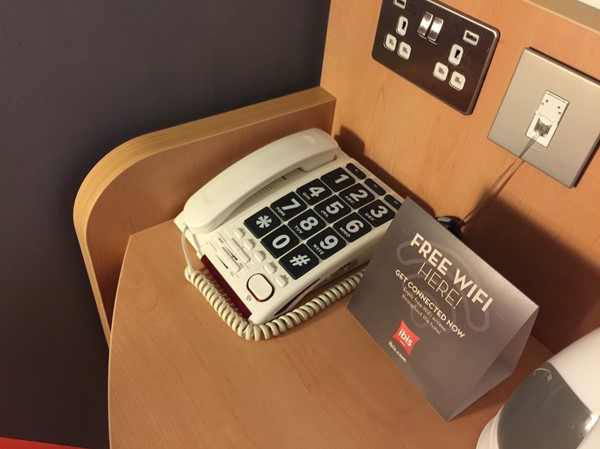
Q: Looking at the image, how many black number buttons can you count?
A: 10